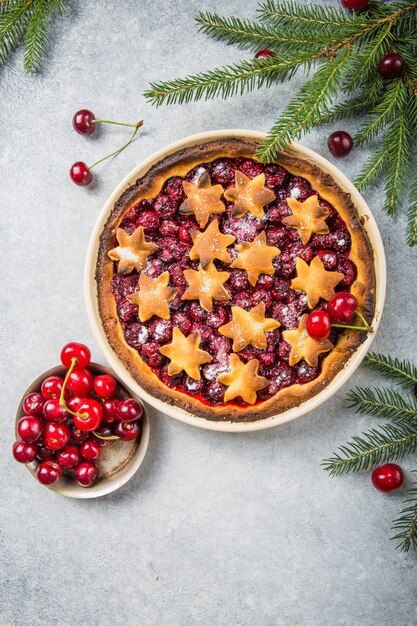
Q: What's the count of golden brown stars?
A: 13